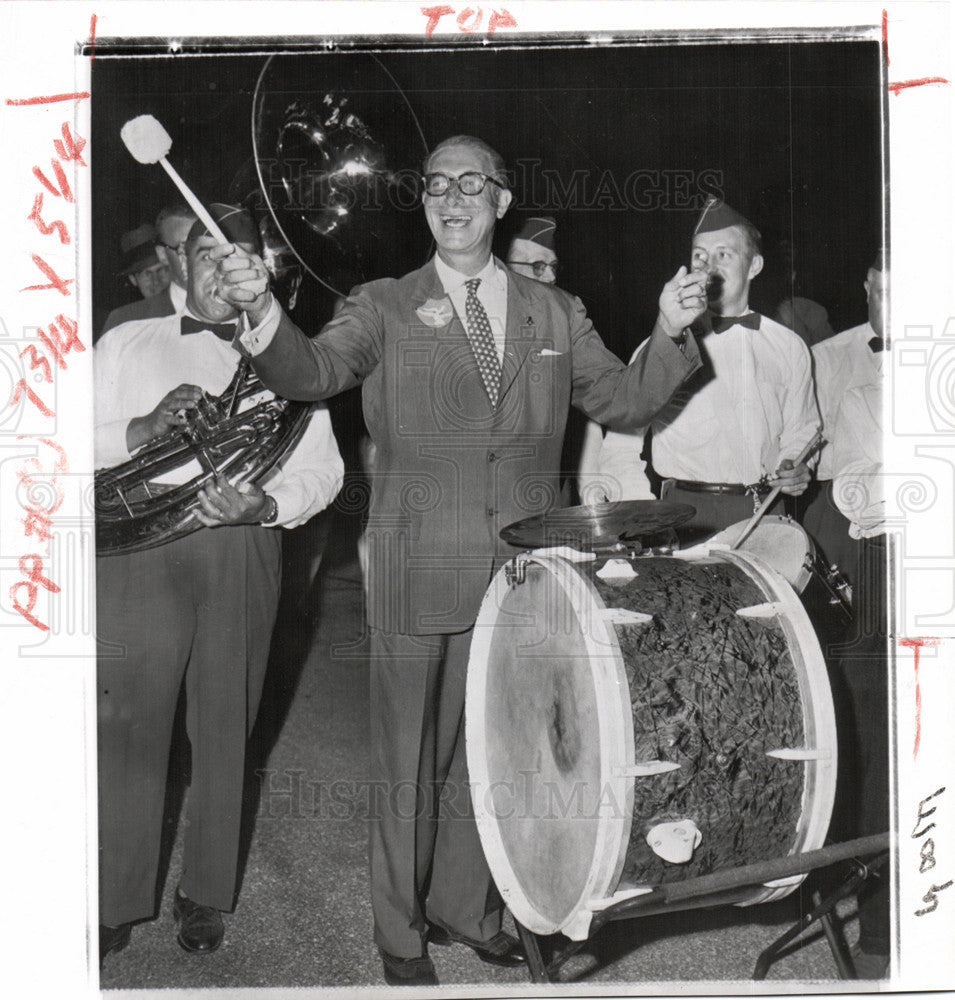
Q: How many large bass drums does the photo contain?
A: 1